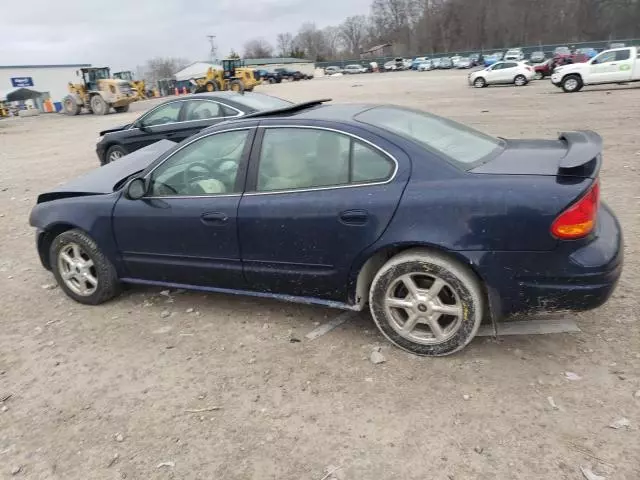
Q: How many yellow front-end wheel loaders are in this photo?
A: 3